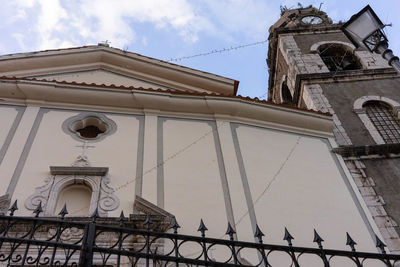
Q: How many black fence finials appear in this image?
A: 14